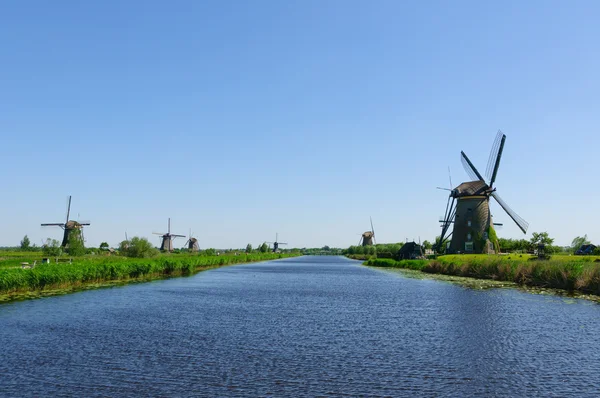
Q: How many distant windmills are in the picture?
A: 5